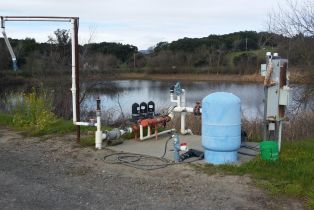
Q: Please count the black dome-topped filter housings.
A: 3